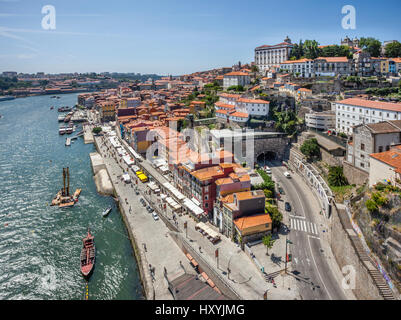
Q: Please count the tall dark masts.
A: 2